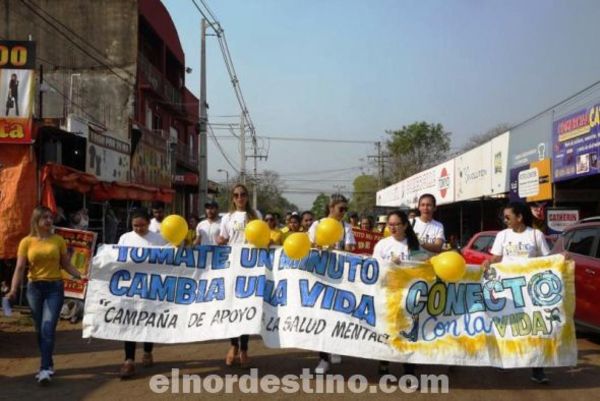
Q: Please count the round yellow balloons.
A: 5